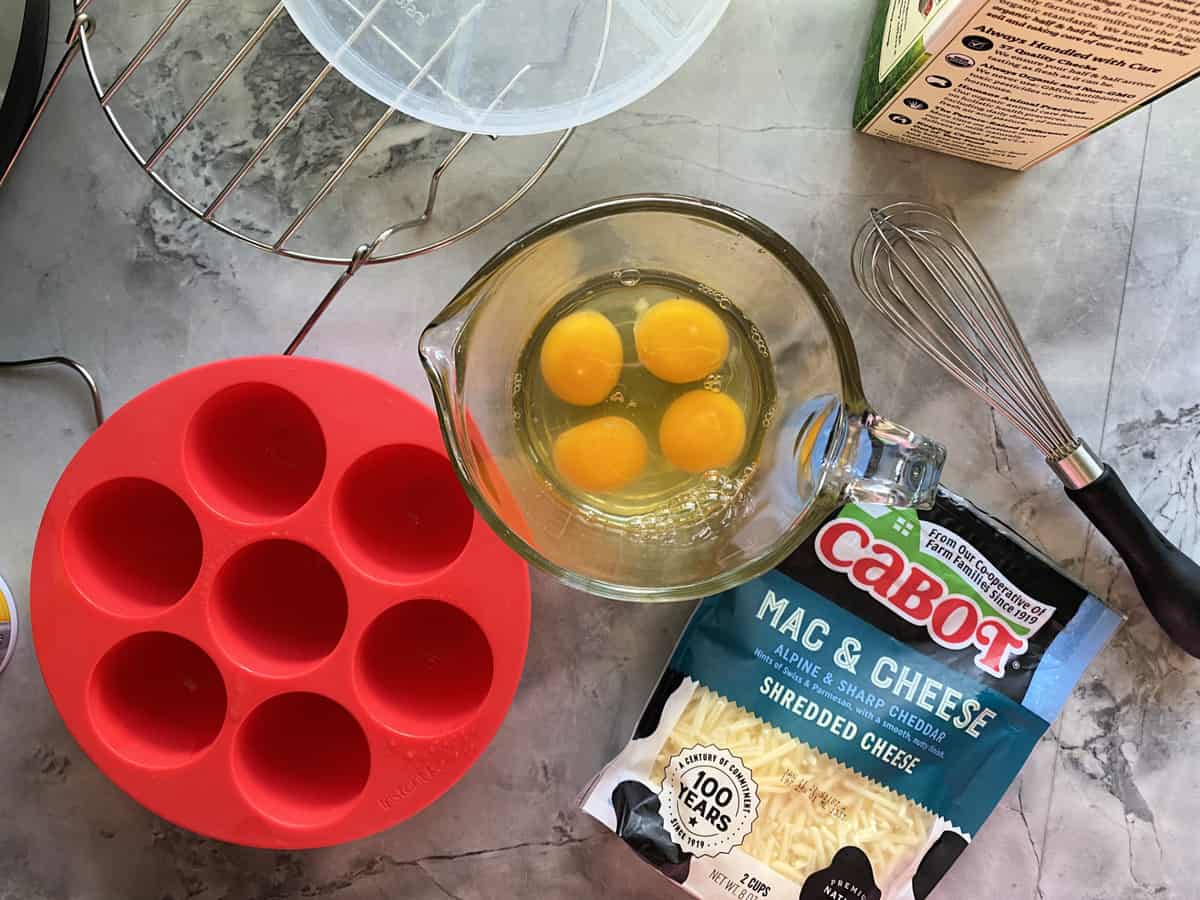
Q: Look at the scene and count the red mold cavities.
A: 7